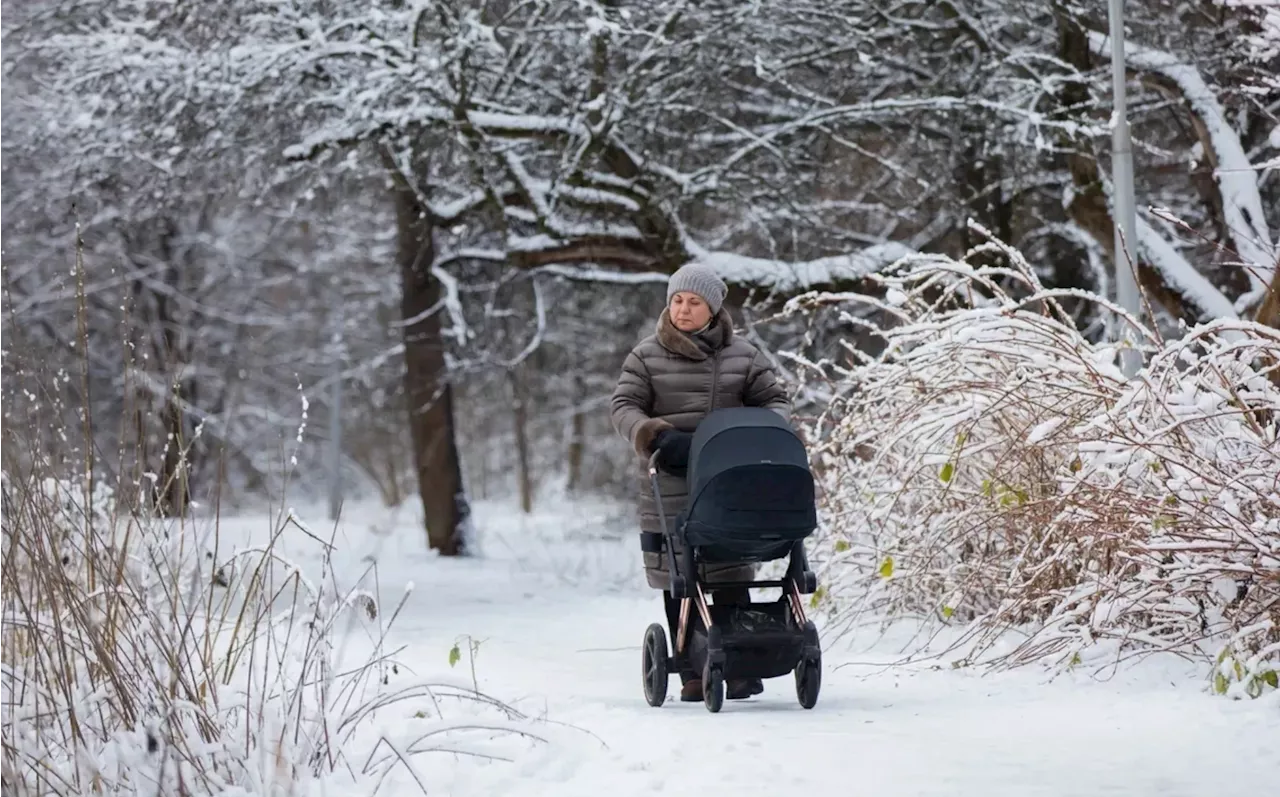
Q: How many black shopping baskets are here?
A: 1